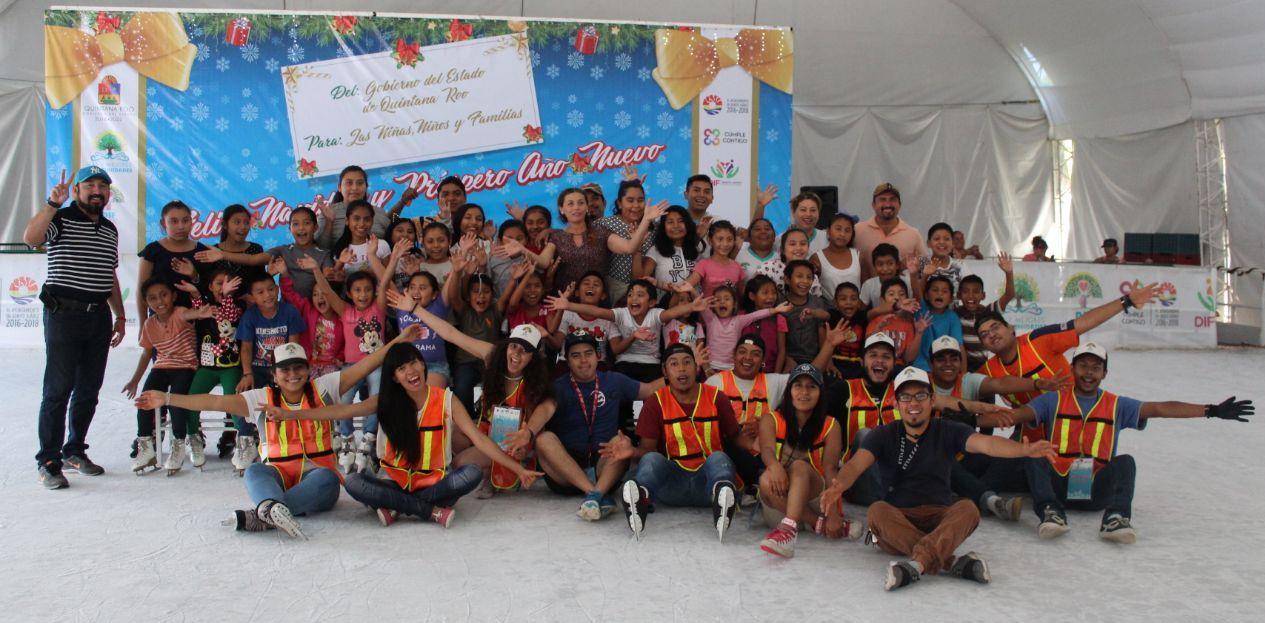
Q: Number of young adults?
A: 12